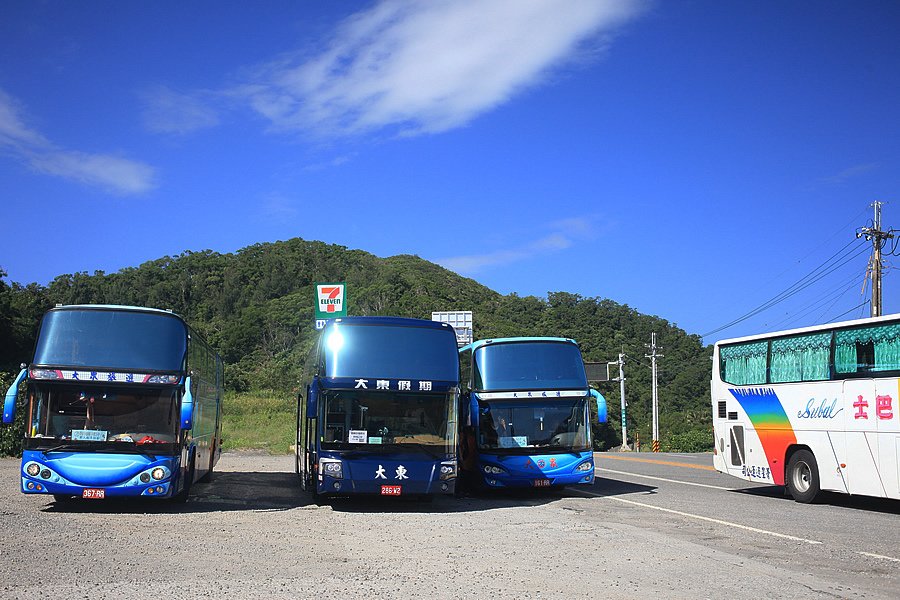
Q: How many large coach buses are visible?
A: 4